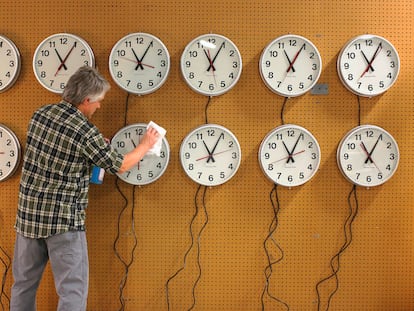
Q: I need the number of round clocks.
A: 11